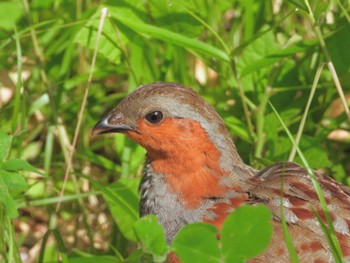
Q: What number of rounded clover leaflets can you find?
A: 3